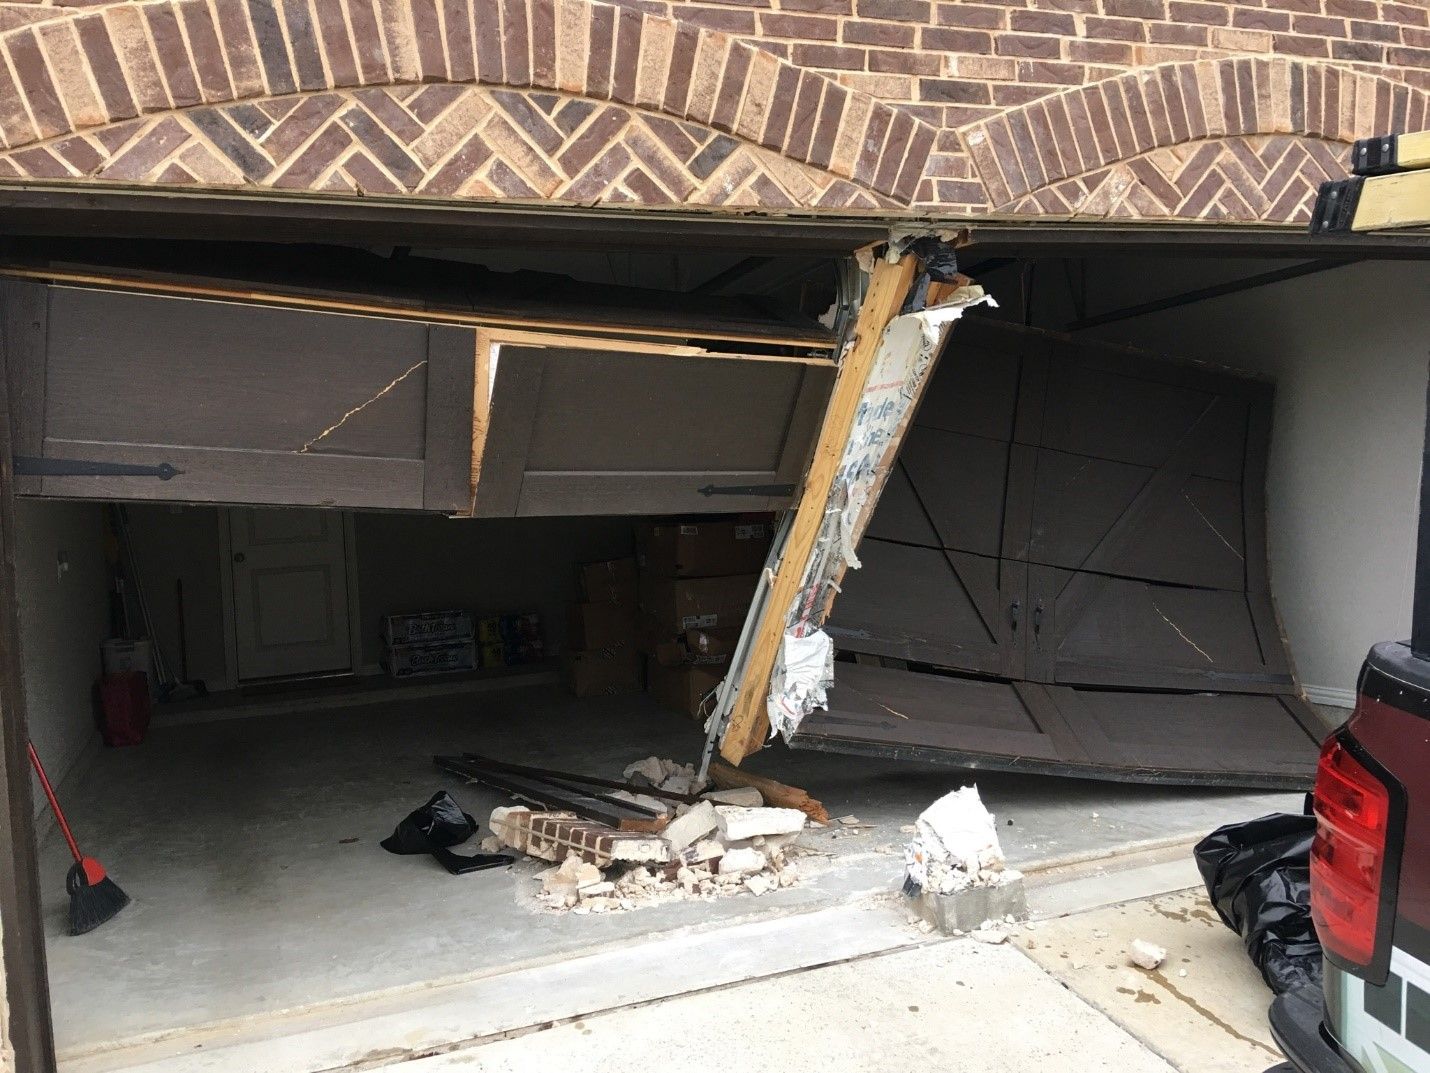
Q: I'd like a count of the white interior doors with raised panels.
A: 1